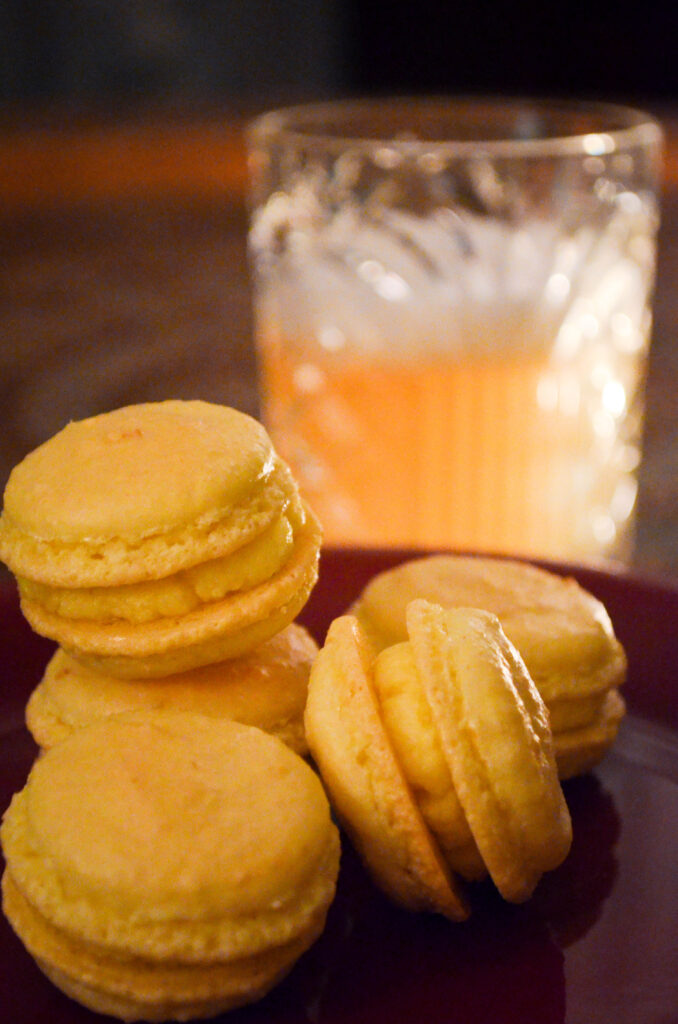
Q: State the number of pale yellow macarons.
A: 5